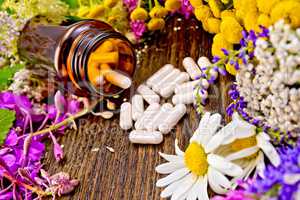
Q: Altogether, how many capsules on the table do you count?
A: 14